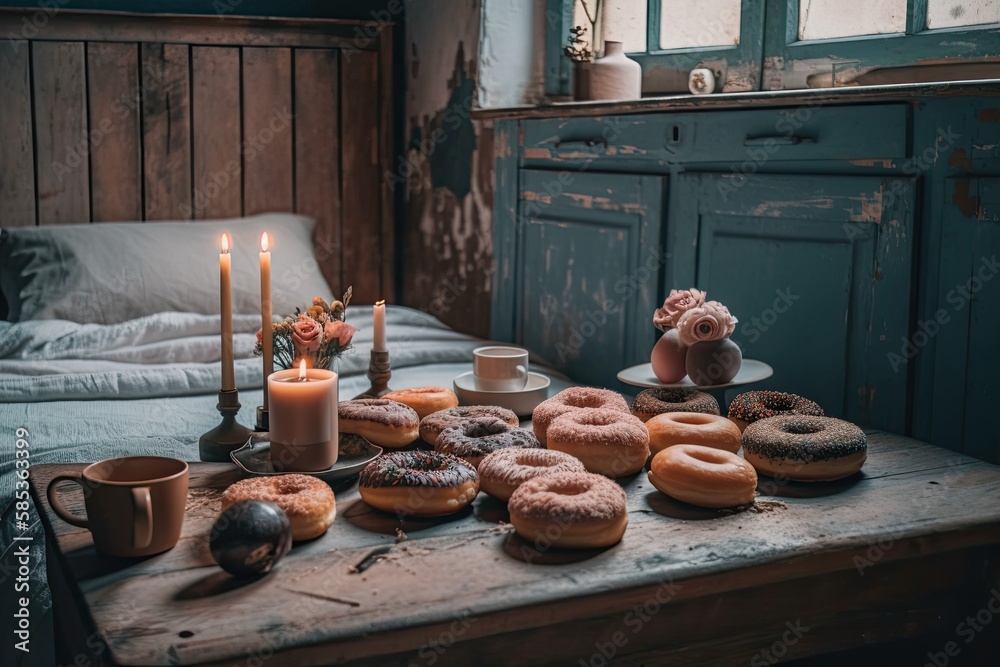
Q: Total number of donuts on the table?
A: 15